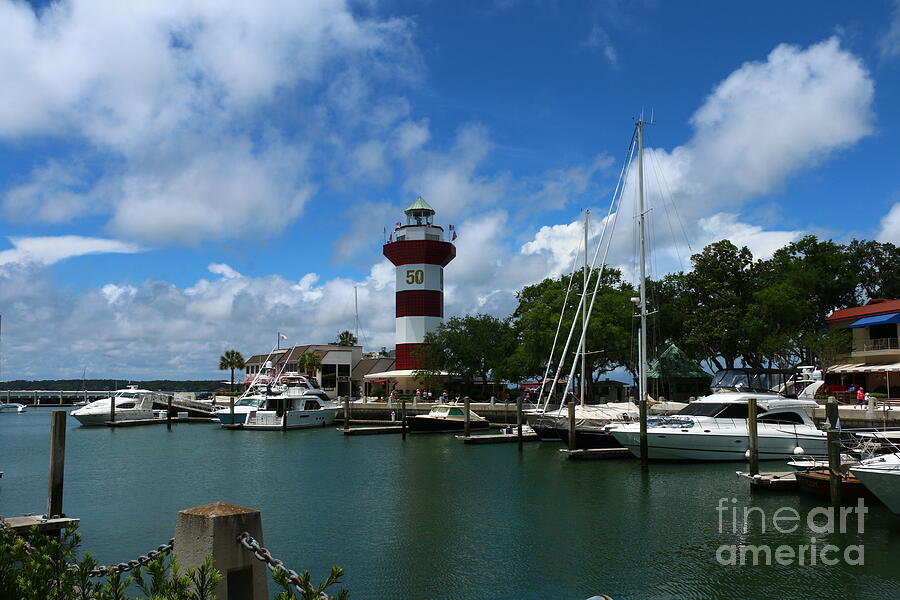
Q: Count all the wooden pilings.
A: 13